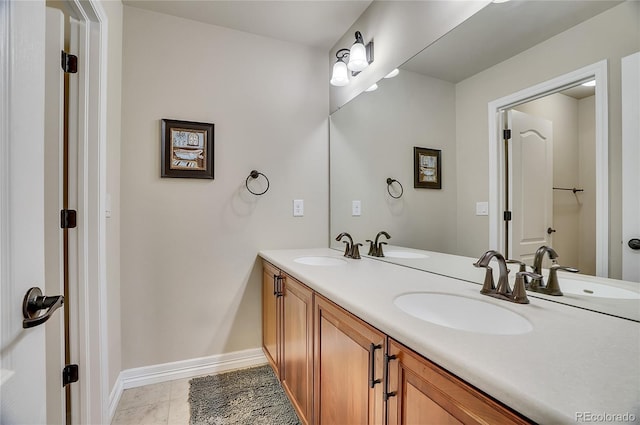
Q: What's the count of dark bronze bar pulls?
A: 4